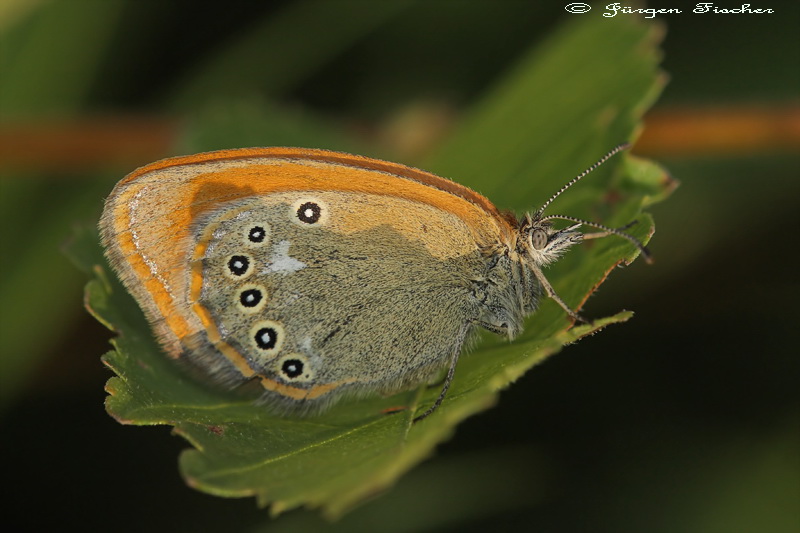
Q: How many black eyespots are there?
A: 6